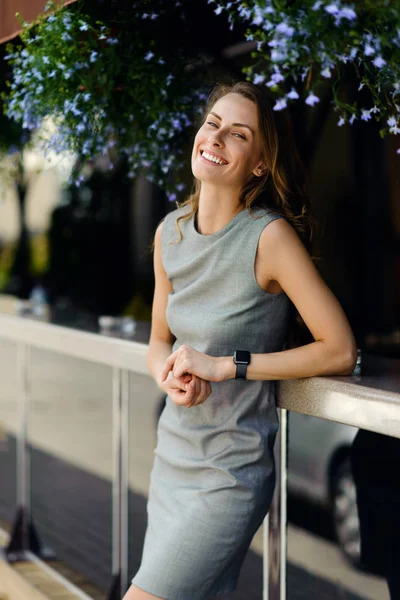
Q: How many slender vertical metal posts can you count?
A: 3